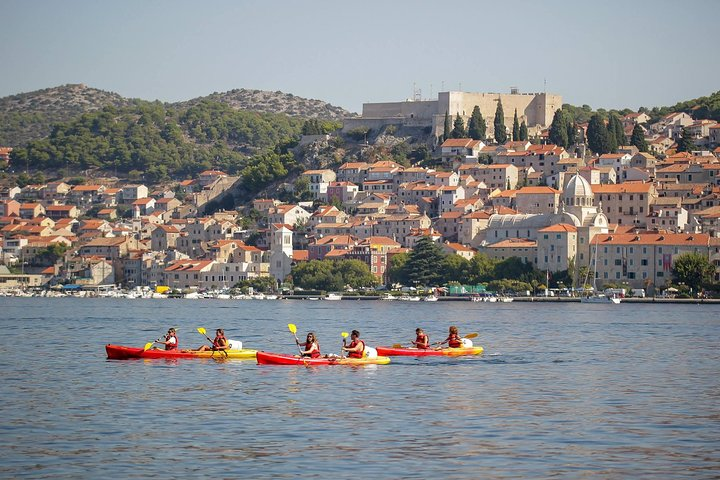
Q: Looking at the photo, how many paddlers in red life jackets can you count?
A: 6